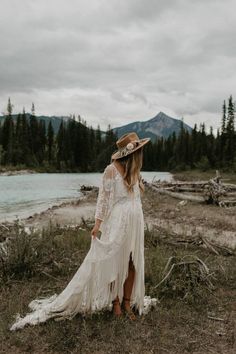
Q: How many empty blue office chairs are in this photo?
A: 0